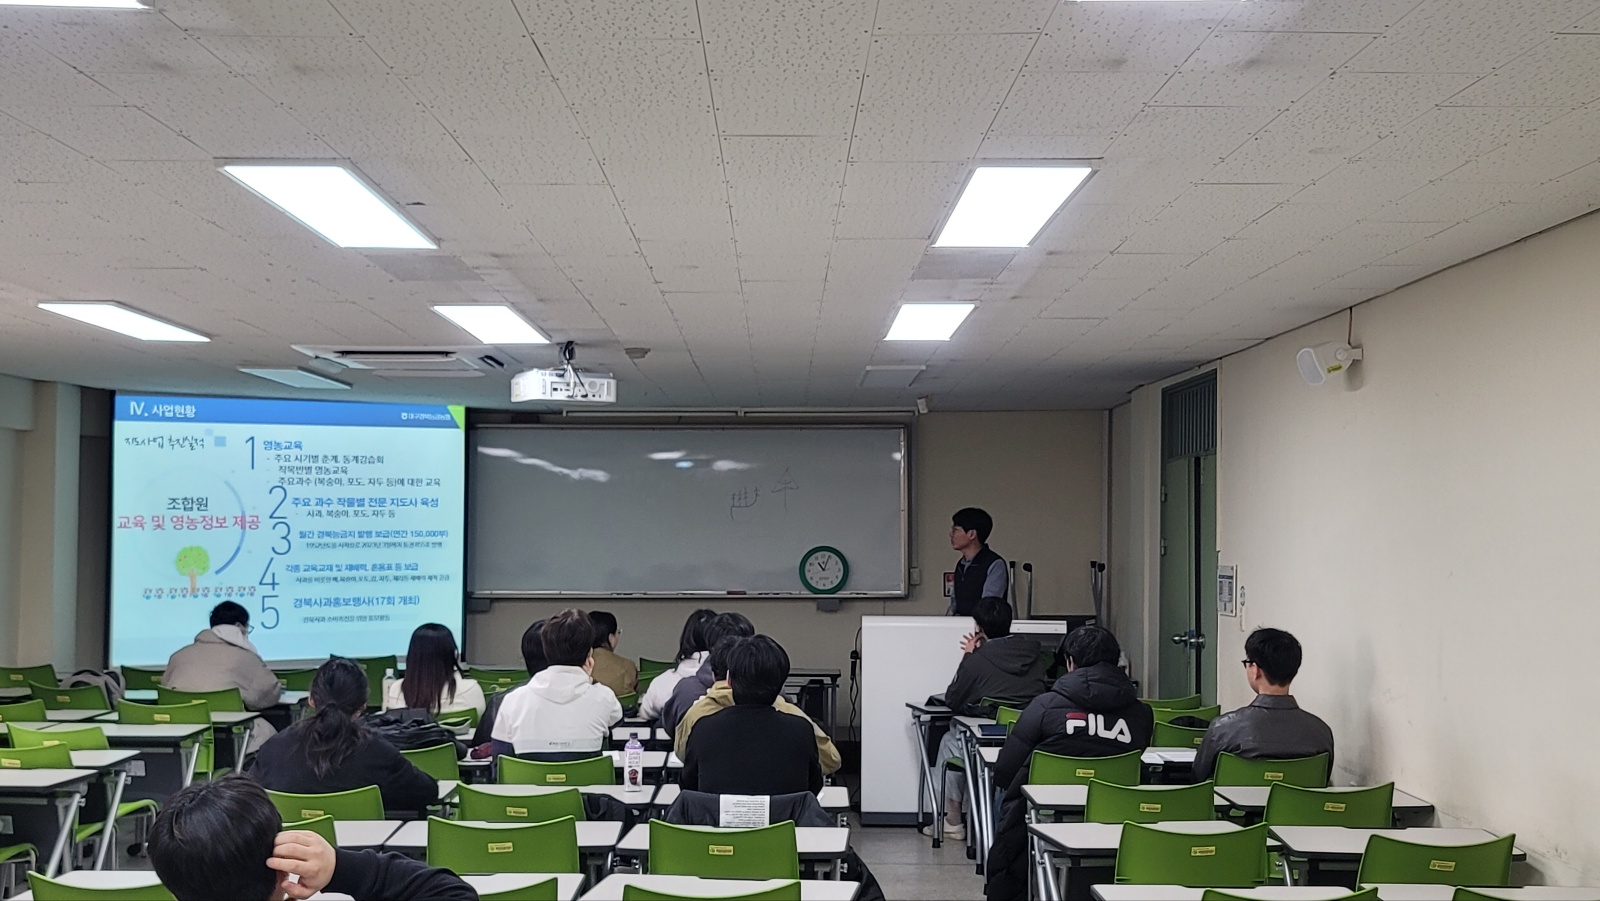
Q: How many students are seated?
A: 14